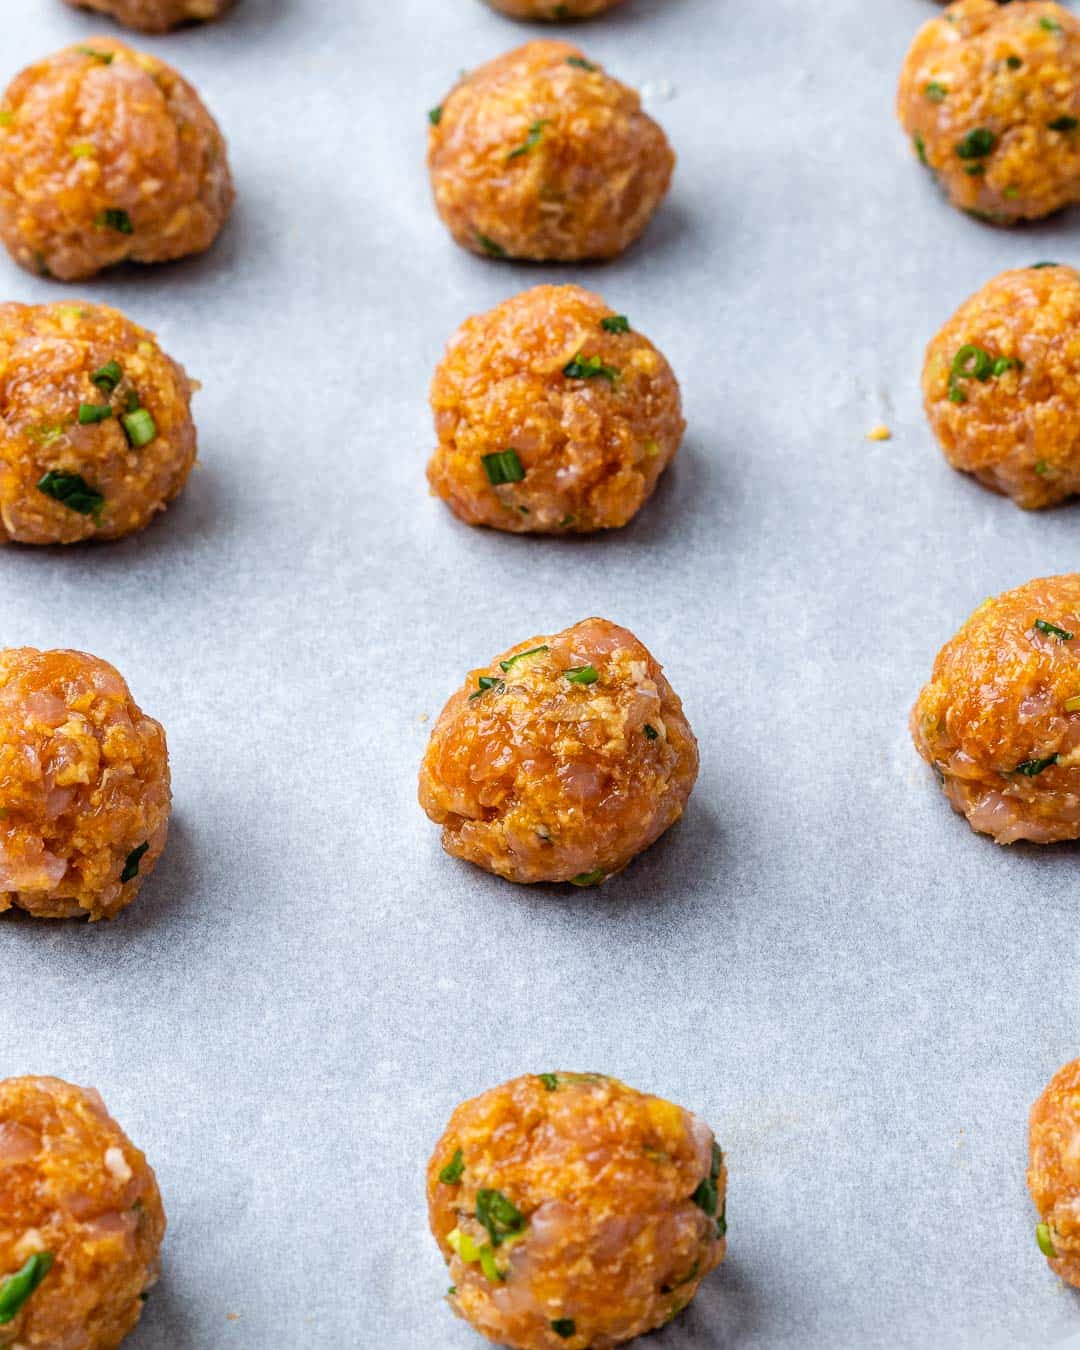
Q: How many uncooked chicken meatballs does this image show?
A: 15